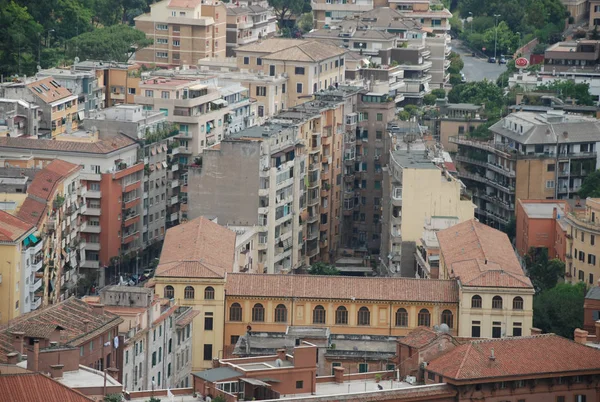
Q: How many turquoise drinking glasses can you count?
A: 0